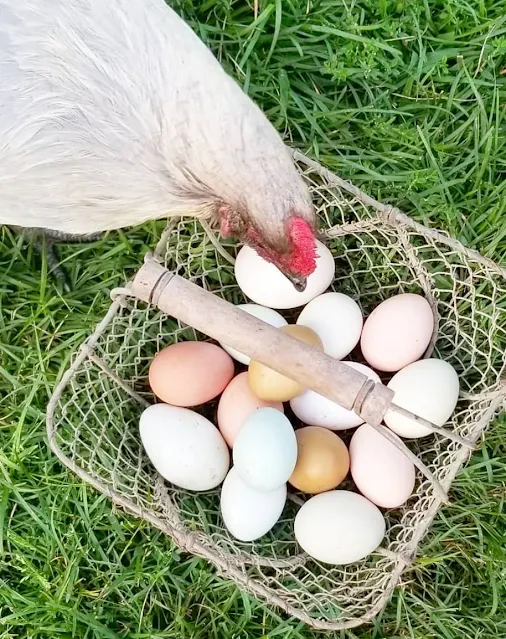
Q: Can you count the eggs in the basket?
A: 15